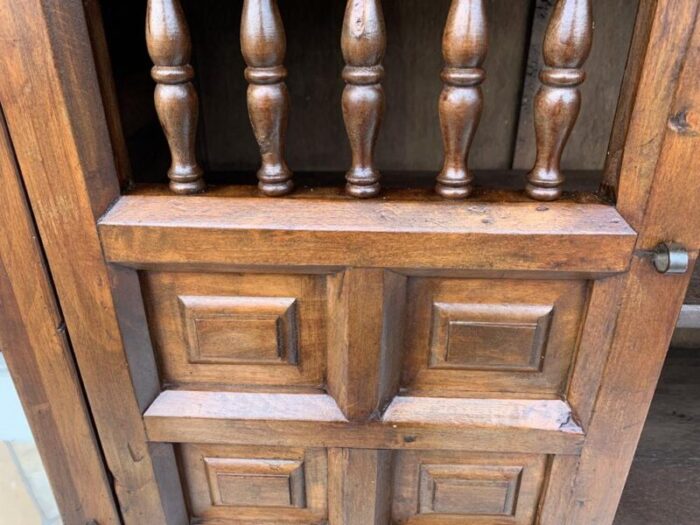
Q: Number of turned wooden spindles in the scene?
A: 5